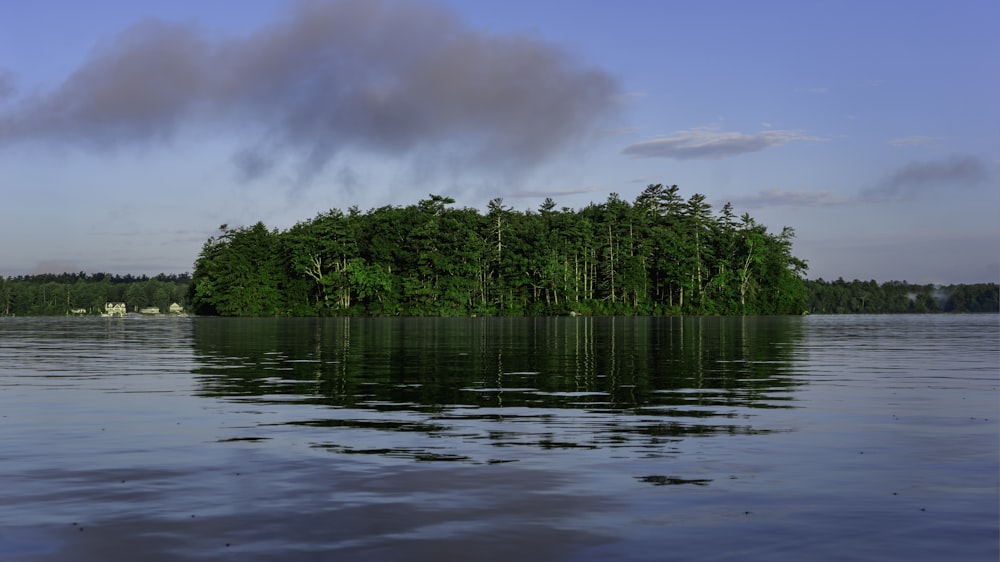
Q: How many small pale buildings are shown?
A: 4